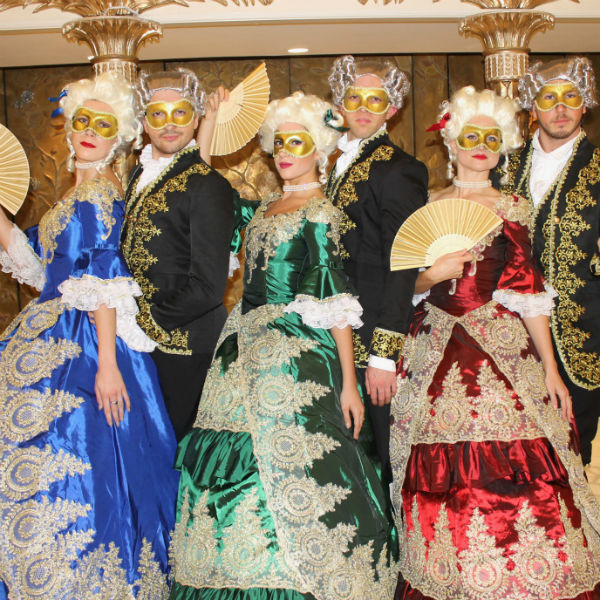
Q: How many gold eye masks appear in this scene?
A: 6